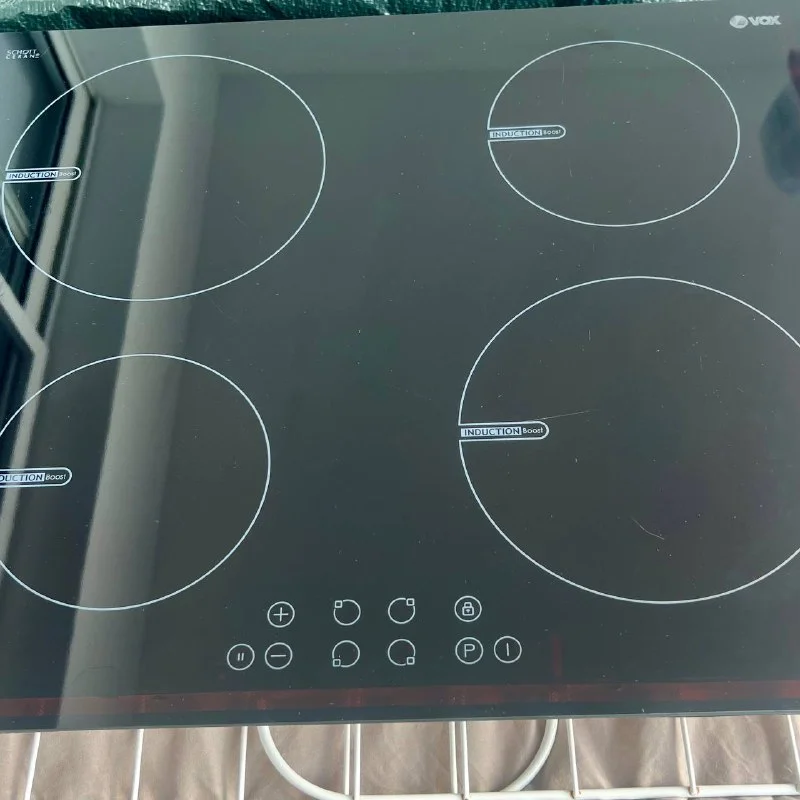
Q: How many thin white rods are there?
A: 10